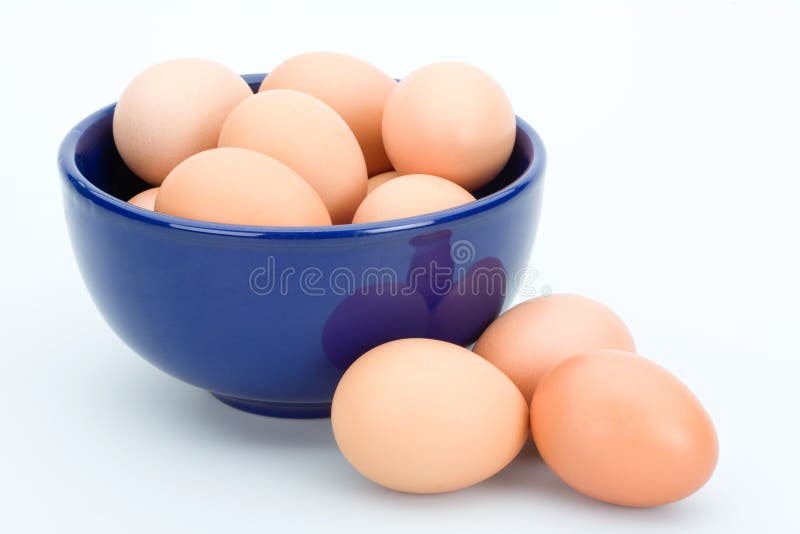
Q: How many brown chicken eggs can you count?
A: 11